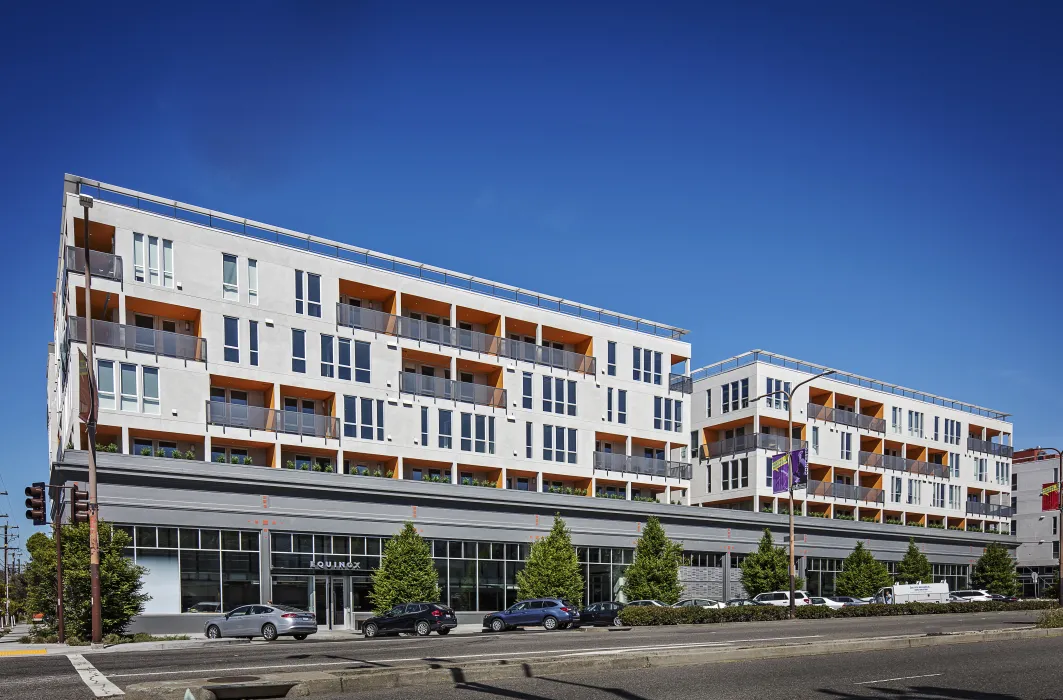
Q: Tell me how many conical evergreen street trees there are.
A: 7